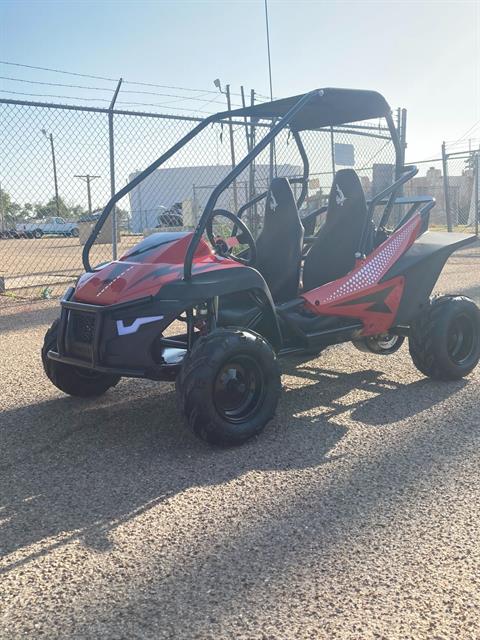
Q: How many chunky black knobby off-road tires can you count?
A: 4